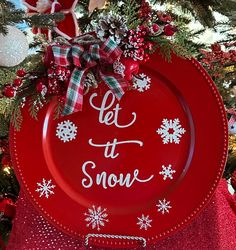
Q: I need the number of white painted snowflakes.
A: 8